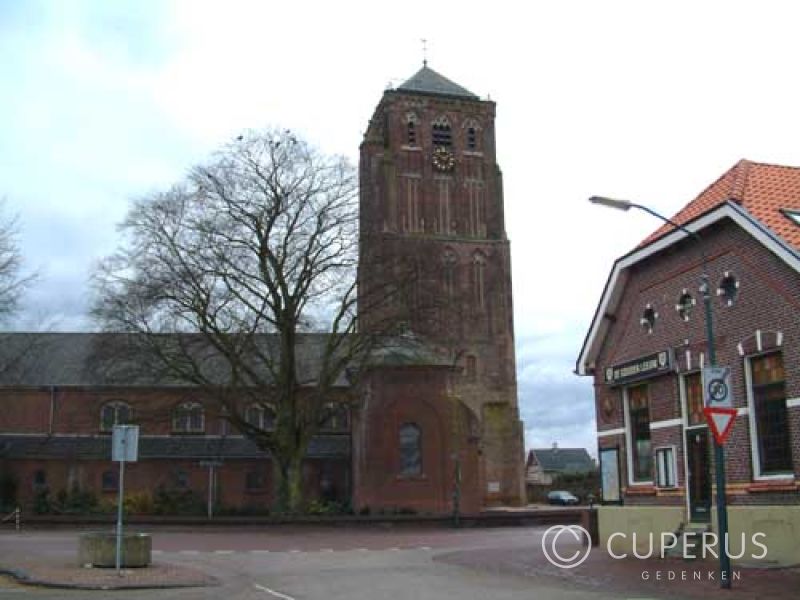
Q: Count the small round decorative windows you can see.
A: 3